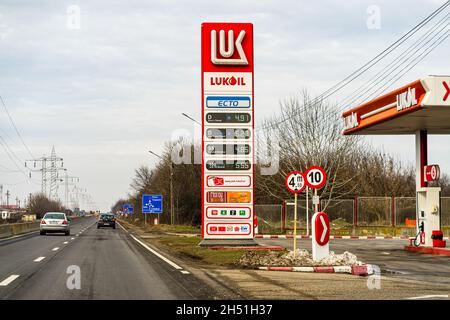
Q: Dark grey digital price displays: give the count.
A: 4